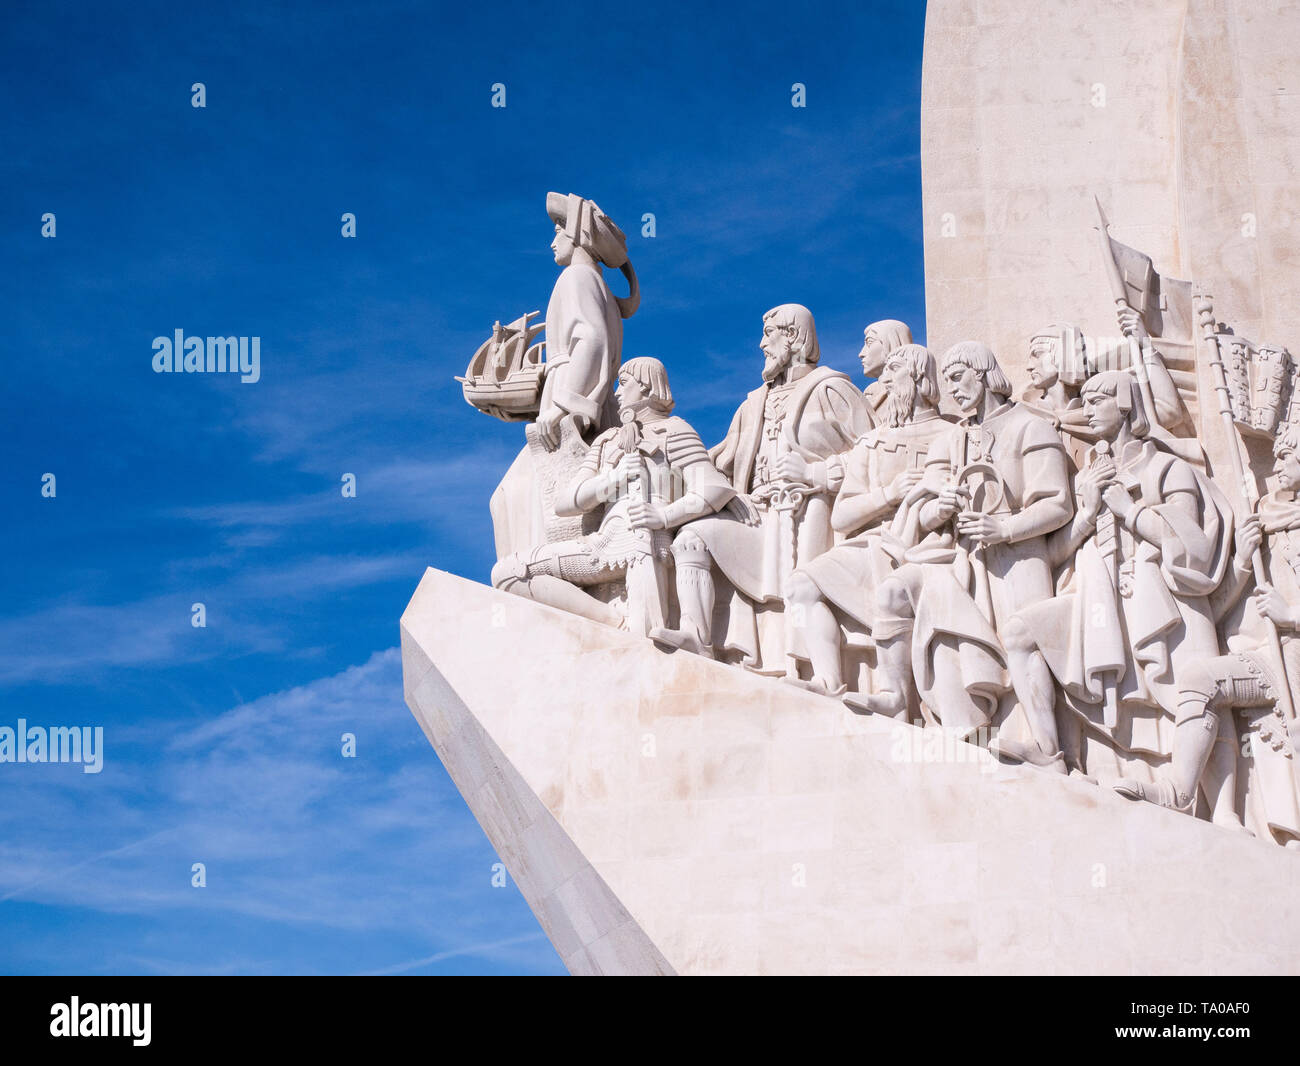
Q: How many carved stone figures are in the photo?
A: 9